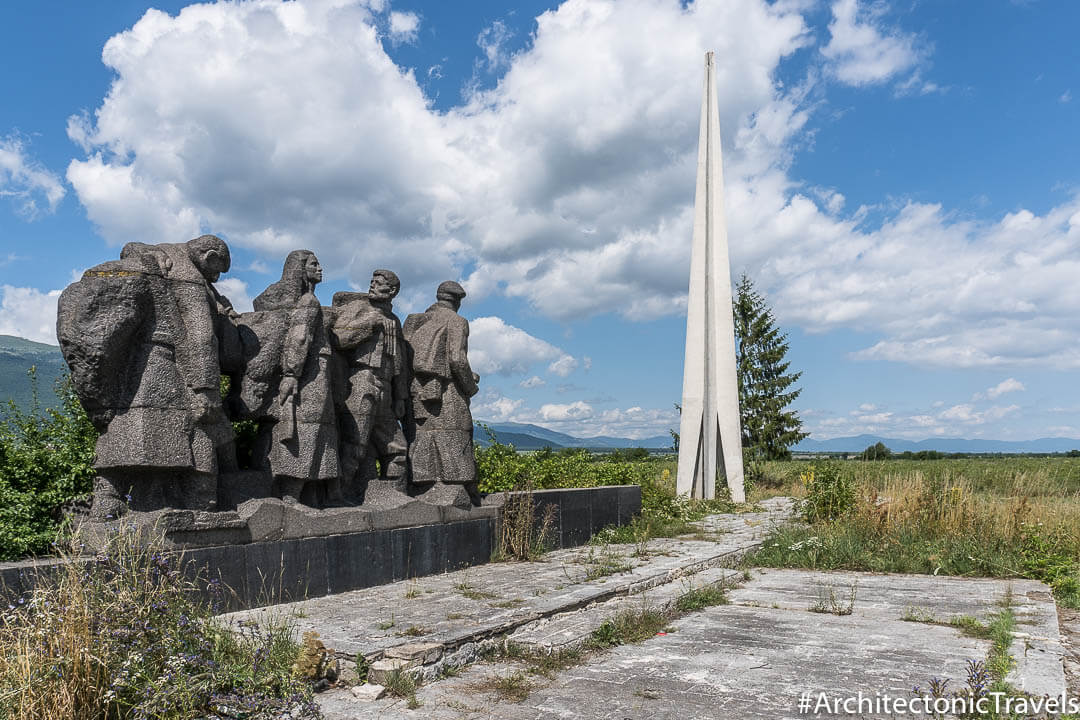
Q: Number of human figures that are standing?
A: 4